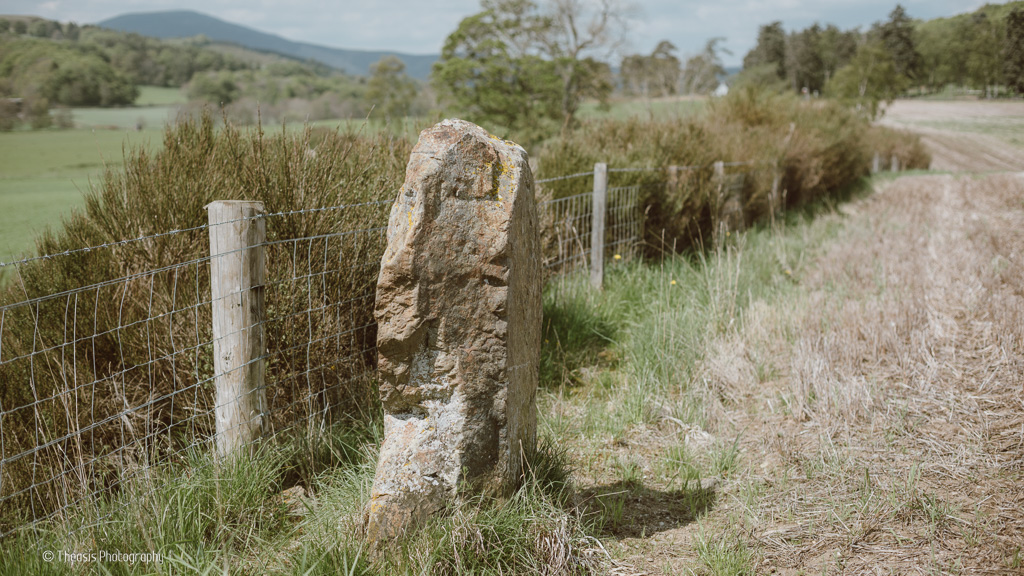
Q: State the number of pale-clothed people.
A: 0